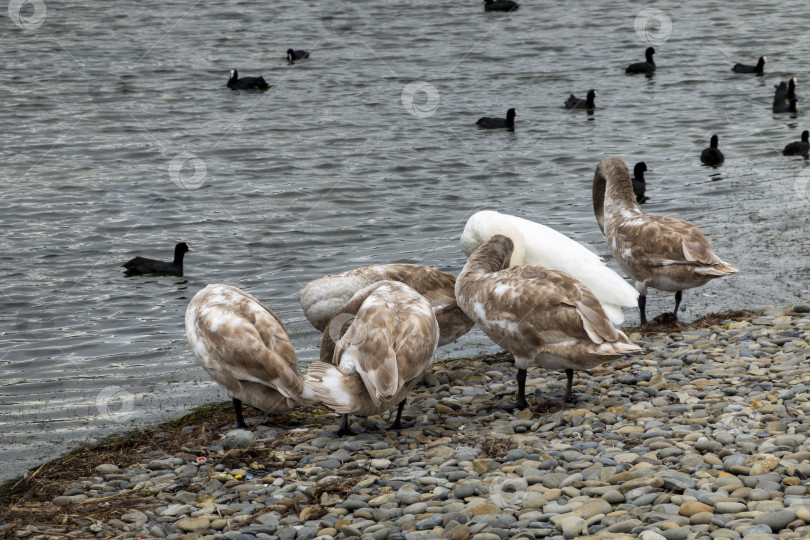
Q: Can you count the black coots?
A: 13